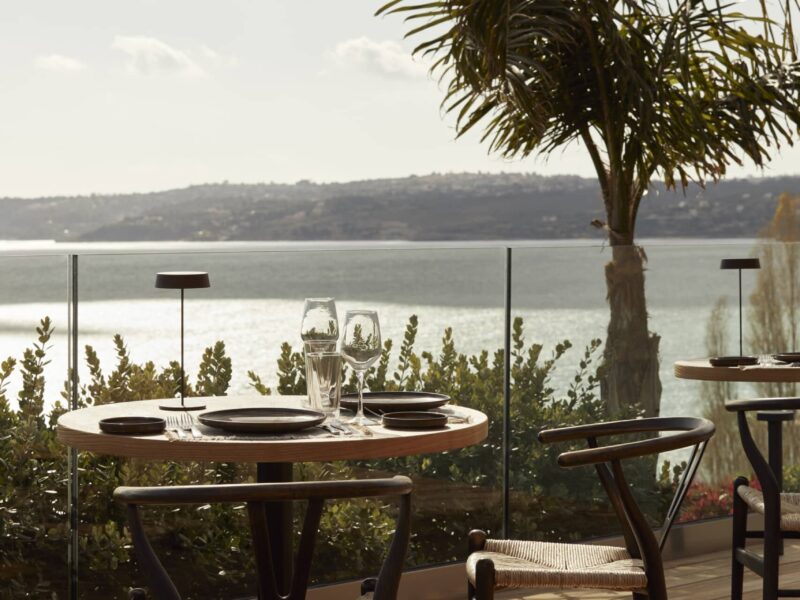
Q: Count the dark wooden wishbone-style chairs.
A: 3